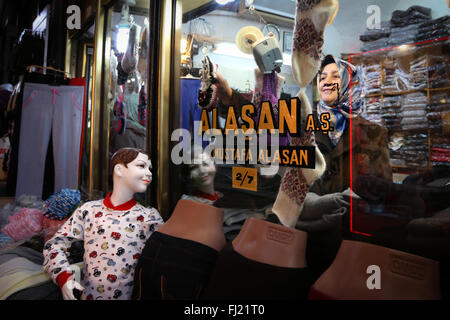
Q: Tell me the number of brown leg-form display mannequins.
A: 3